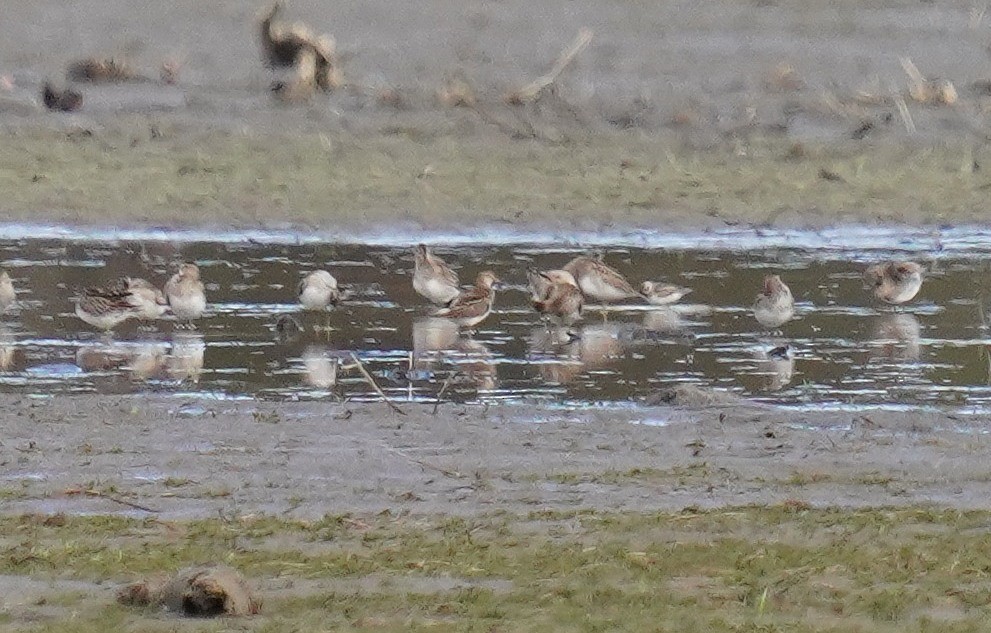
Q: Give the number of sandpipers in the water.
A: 12